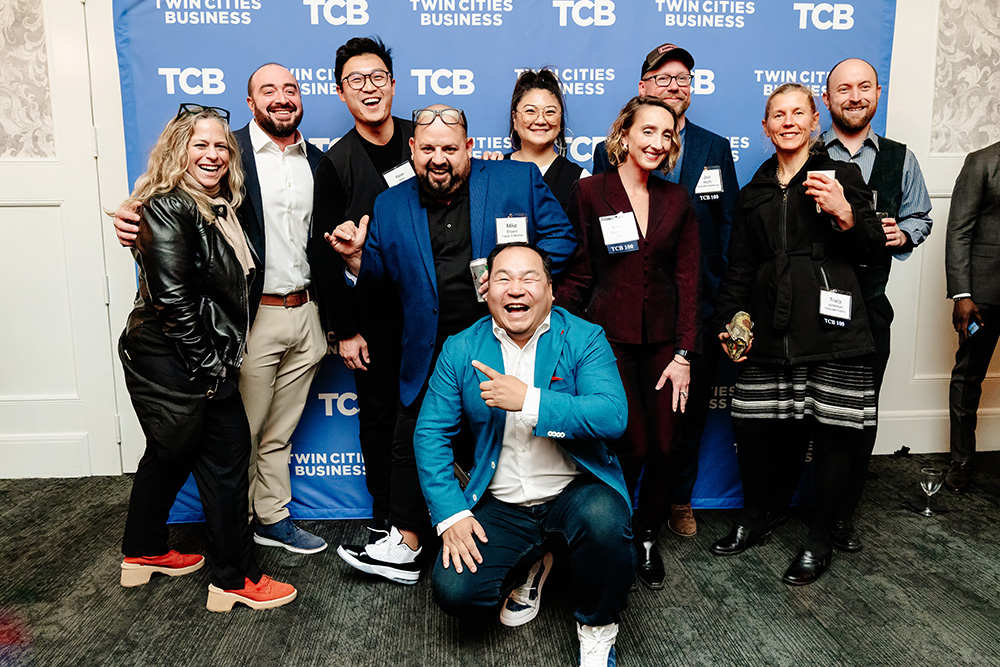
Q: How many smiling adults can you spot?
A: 10